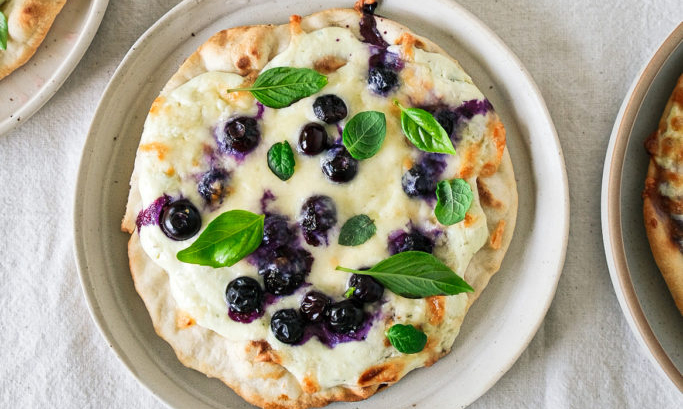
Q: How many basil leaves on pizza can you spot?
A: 9